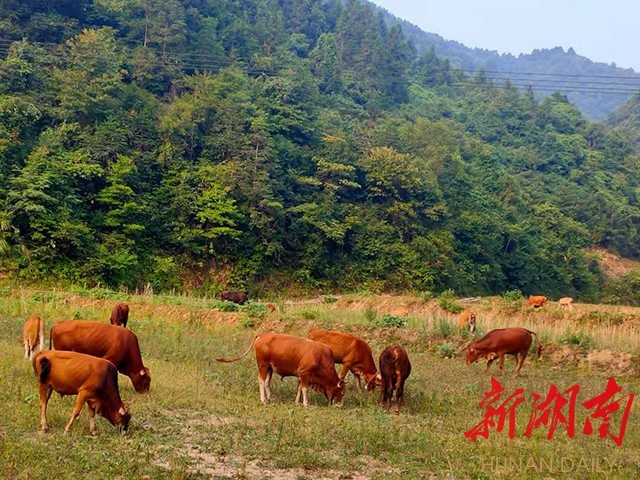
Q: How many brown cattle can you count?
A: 12